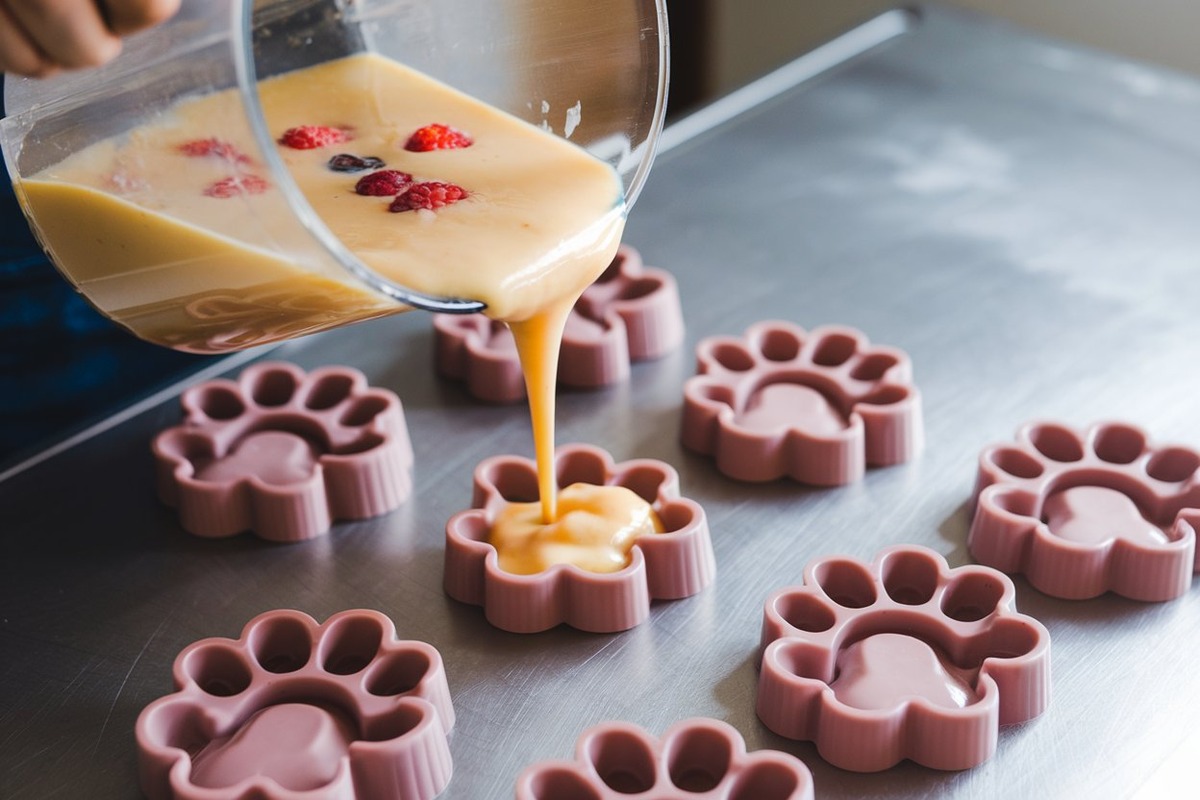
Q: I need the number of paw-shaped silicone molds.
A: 8